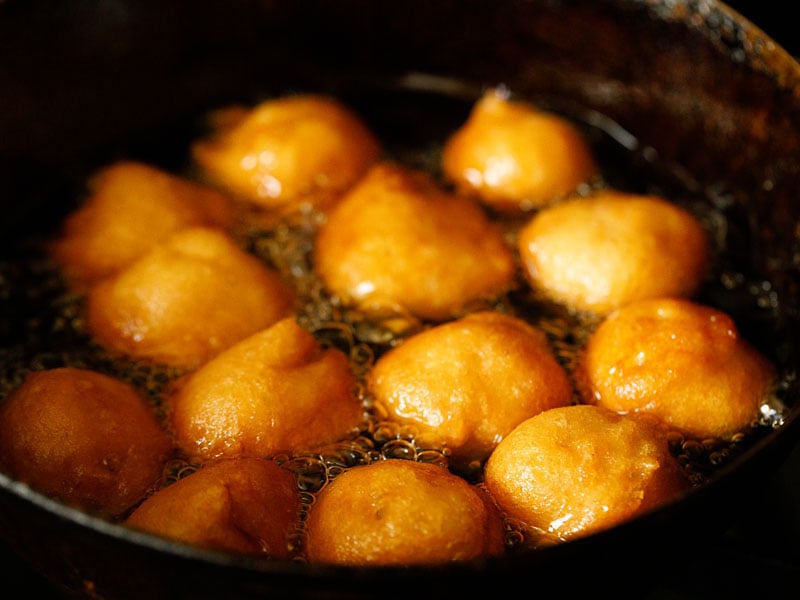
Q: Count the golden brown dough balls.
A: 13